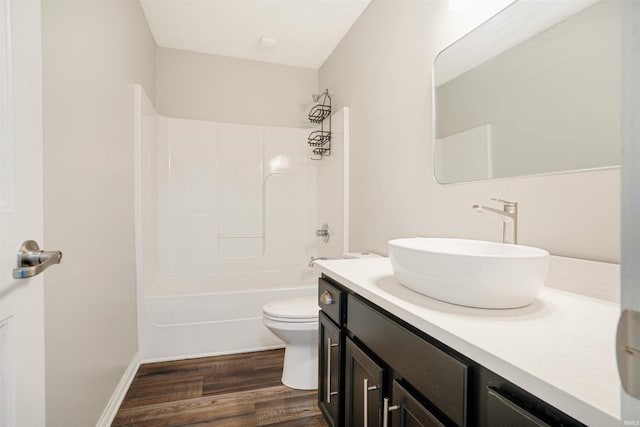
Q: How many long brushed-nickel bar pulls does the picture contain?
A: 3